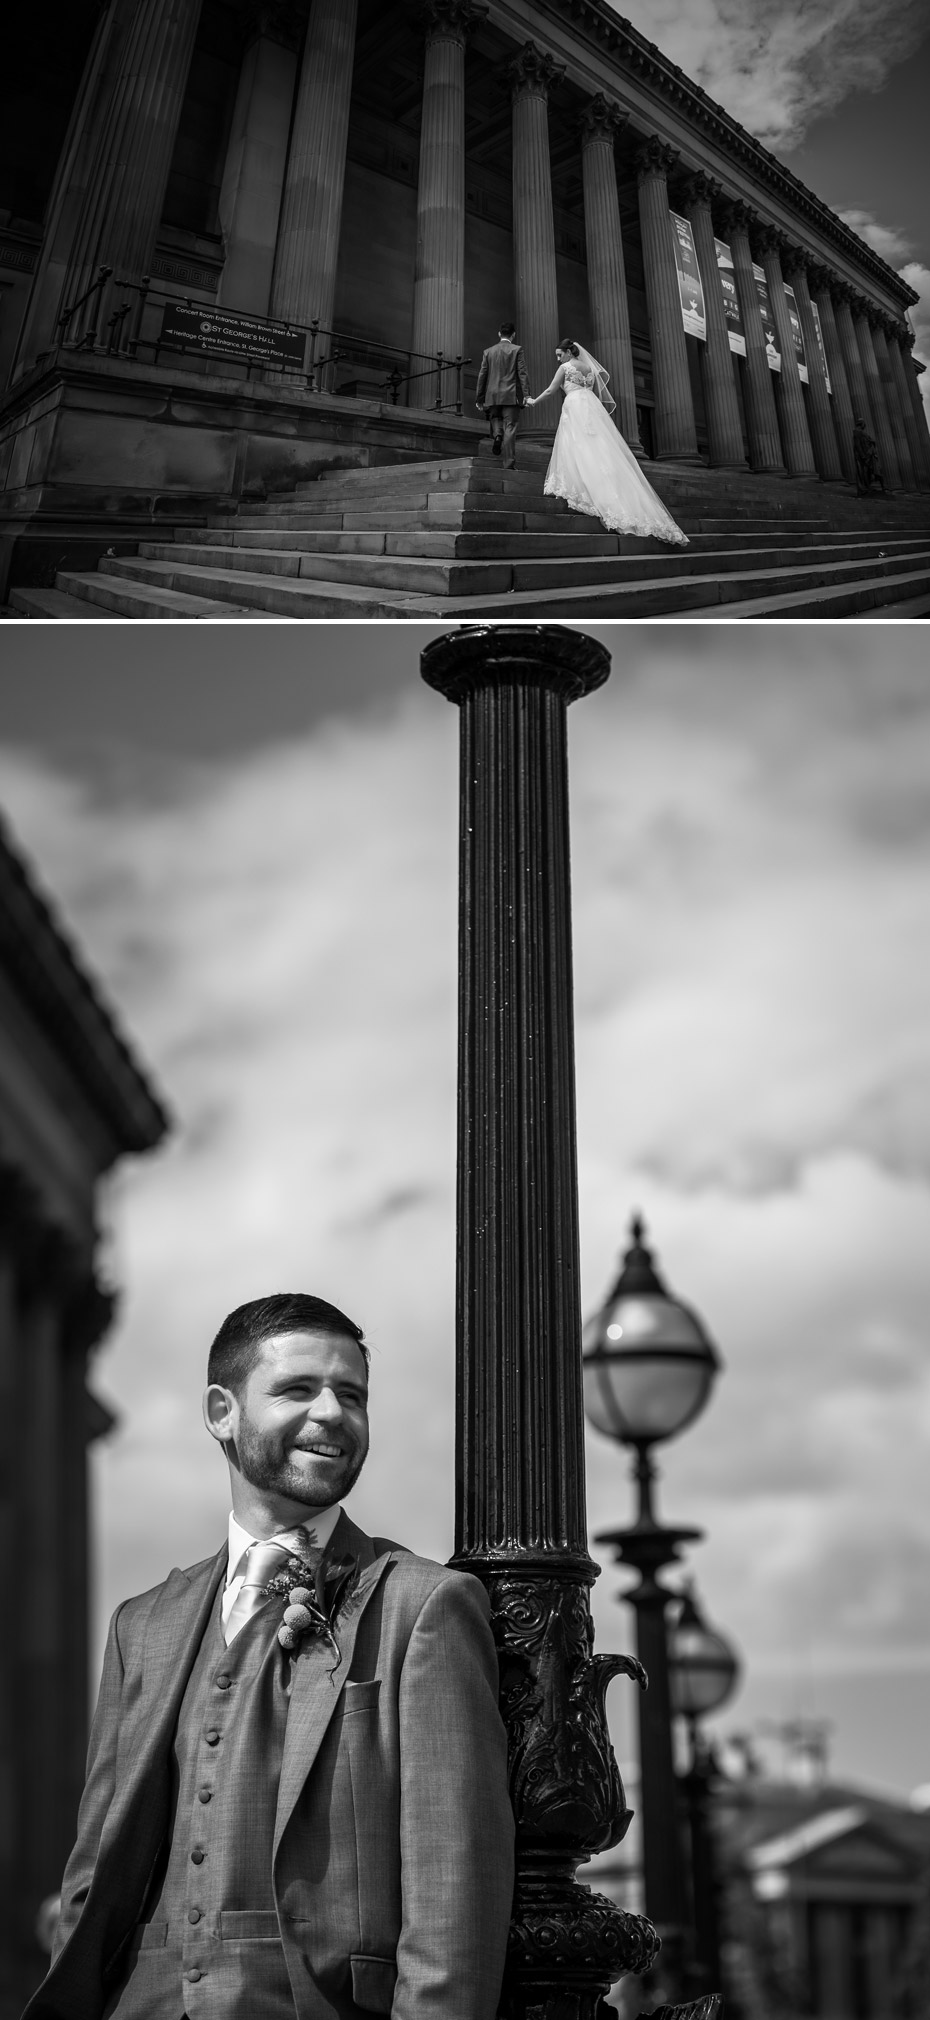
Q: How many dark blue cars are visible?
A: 0